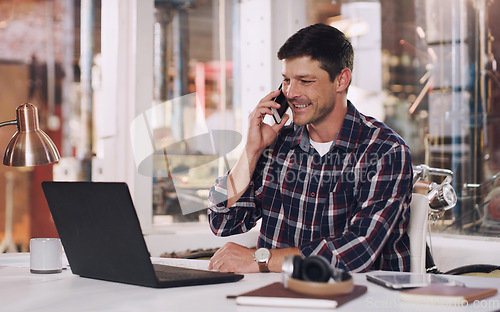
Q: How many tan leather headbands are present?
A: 1